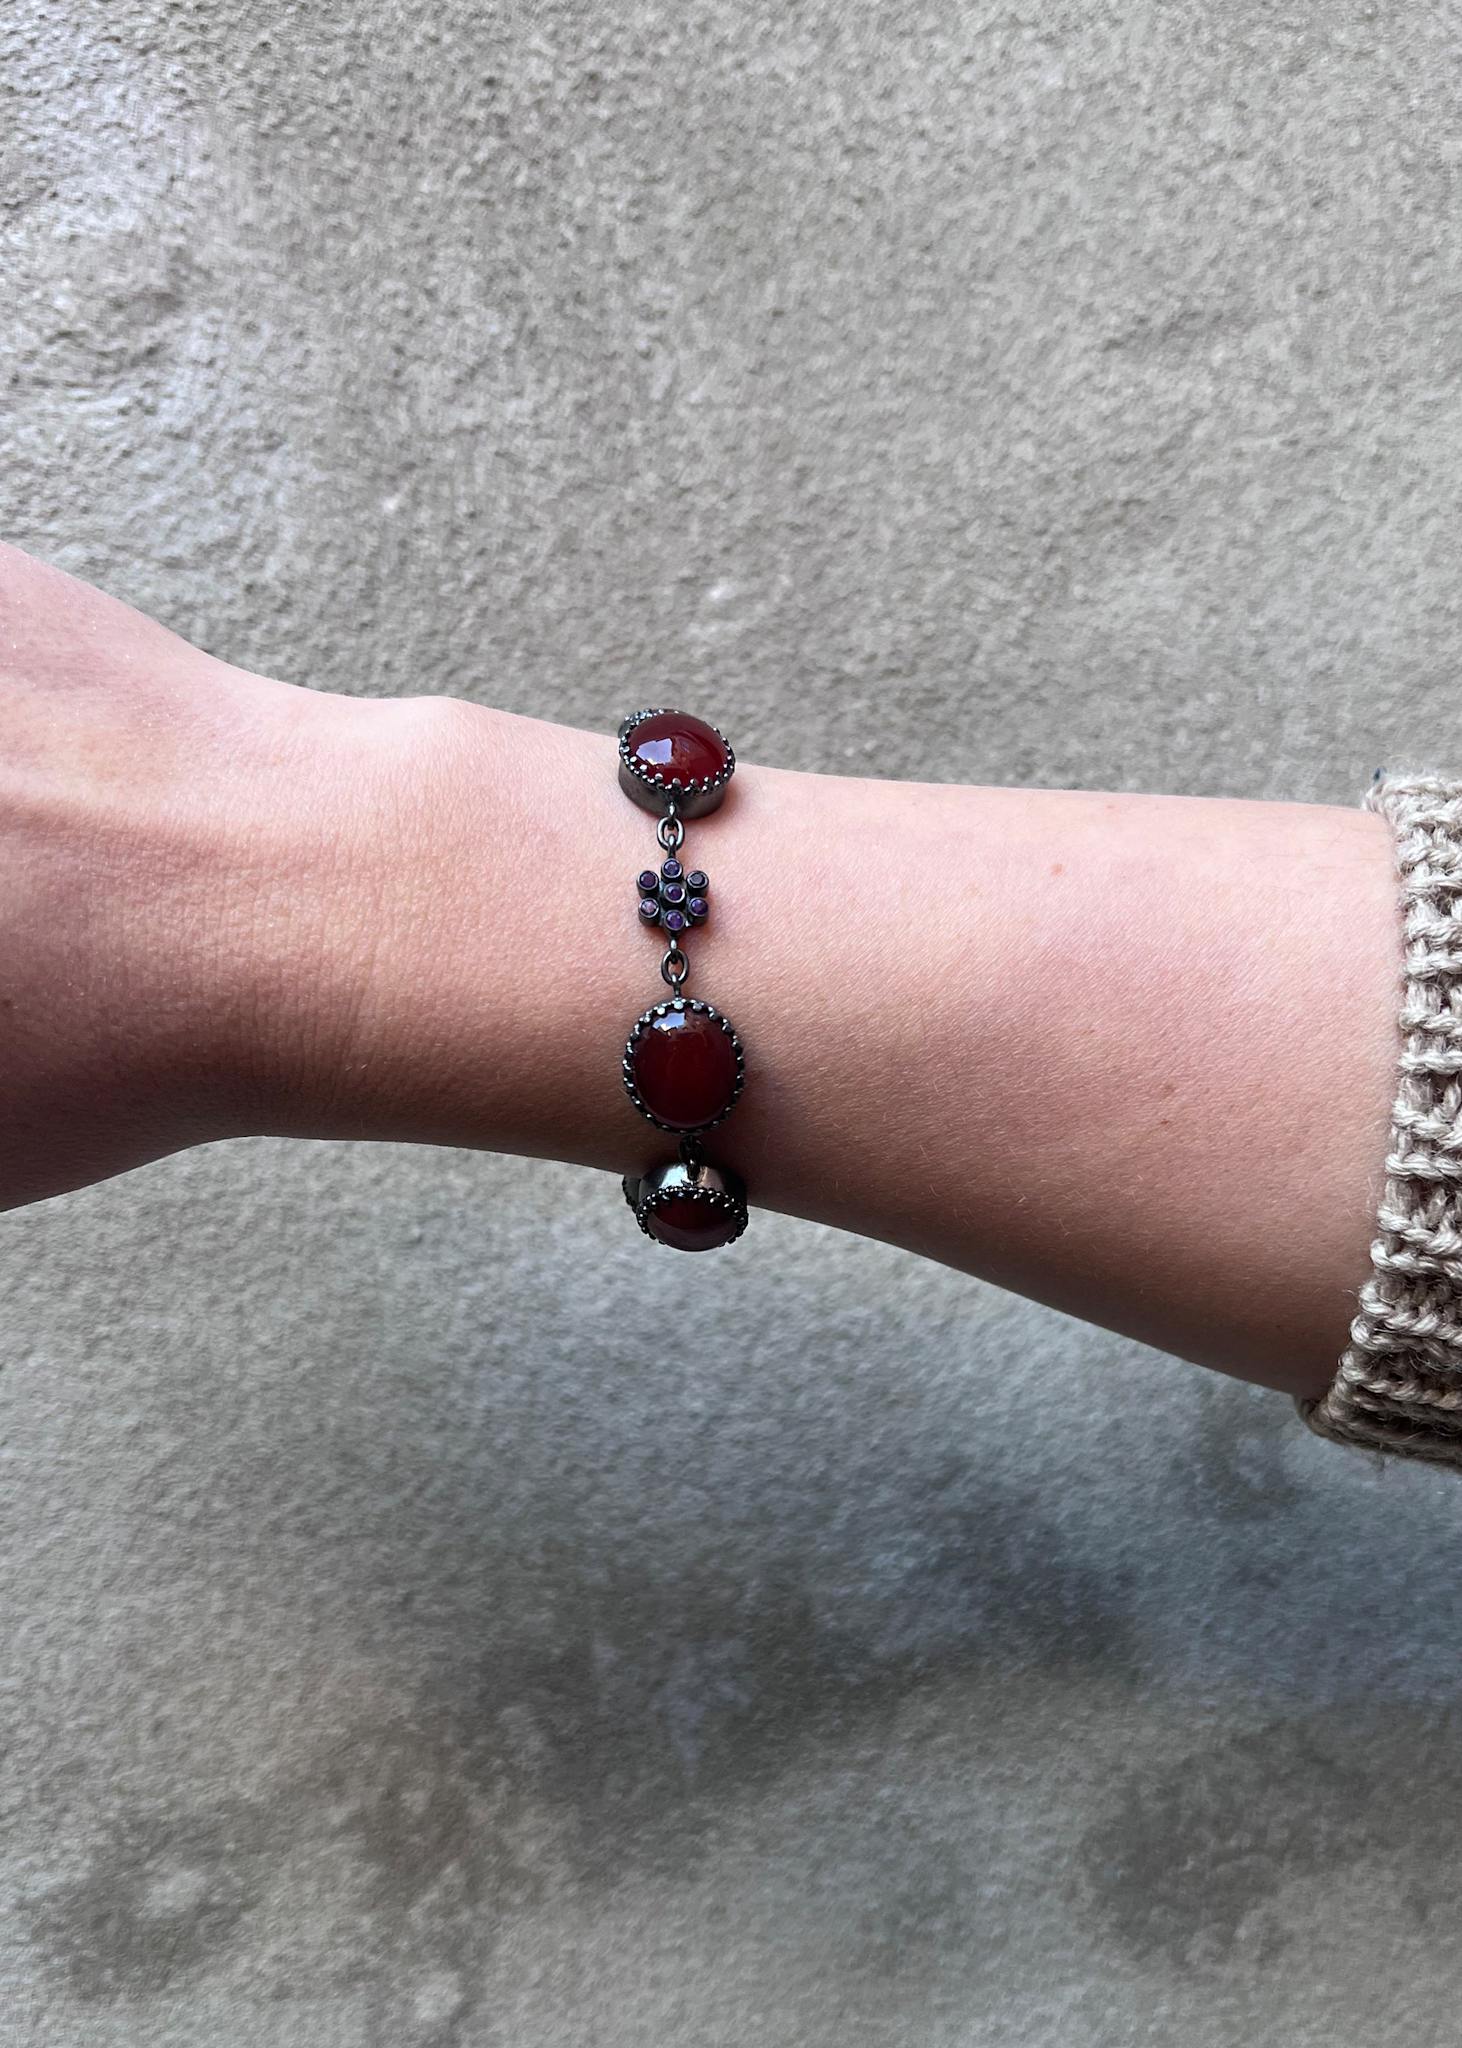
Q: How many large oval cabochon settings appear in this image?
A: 3